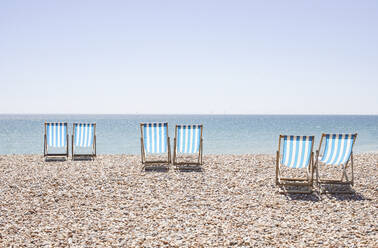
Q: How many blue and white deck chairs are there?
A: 6